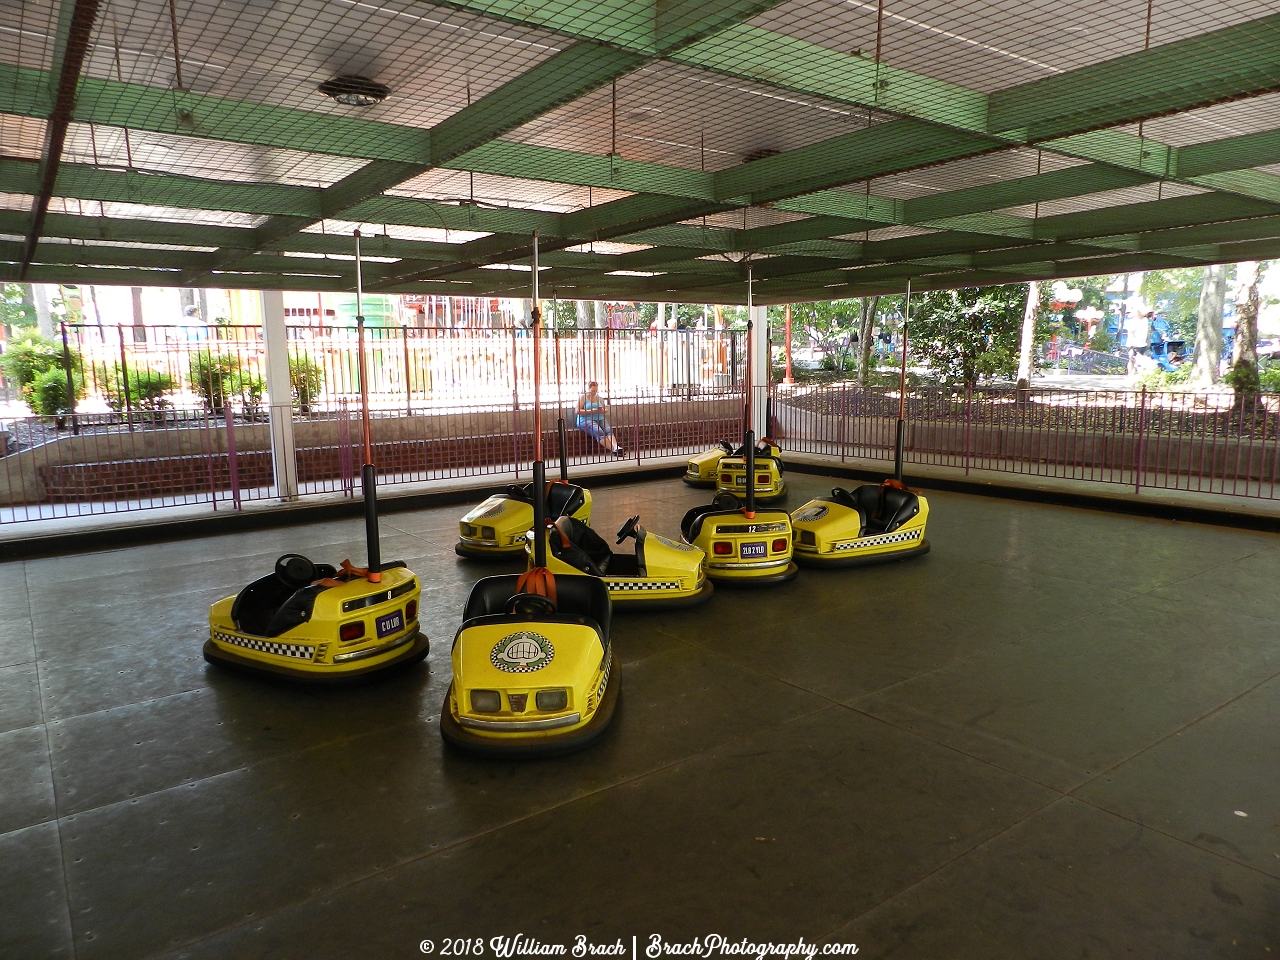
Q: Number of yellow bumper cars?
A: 8